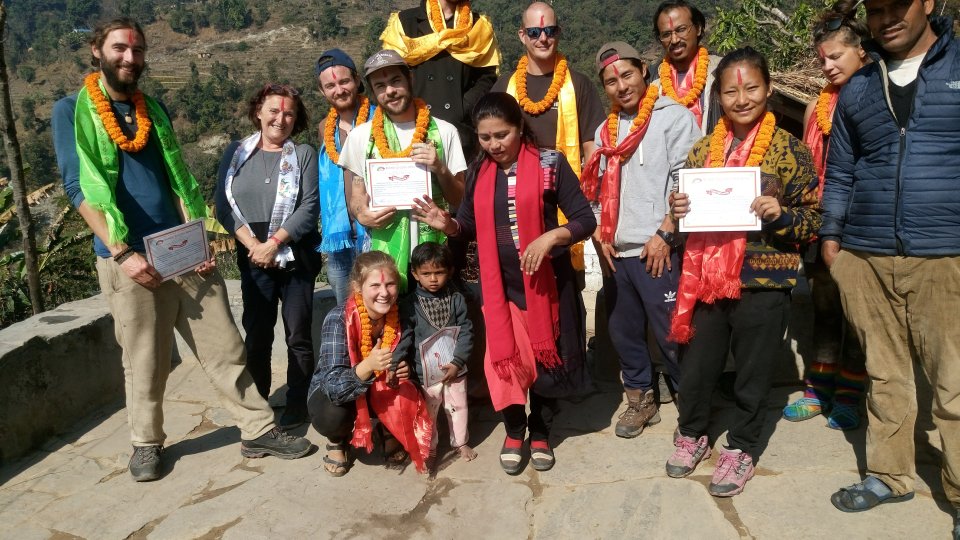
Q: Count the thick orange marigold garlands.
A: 10